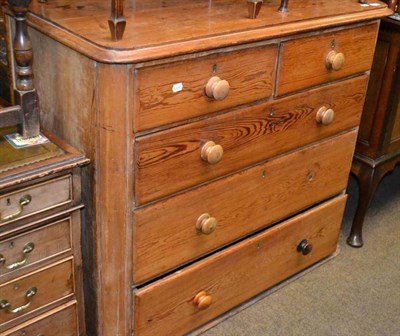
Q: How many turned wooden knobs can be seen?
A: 7